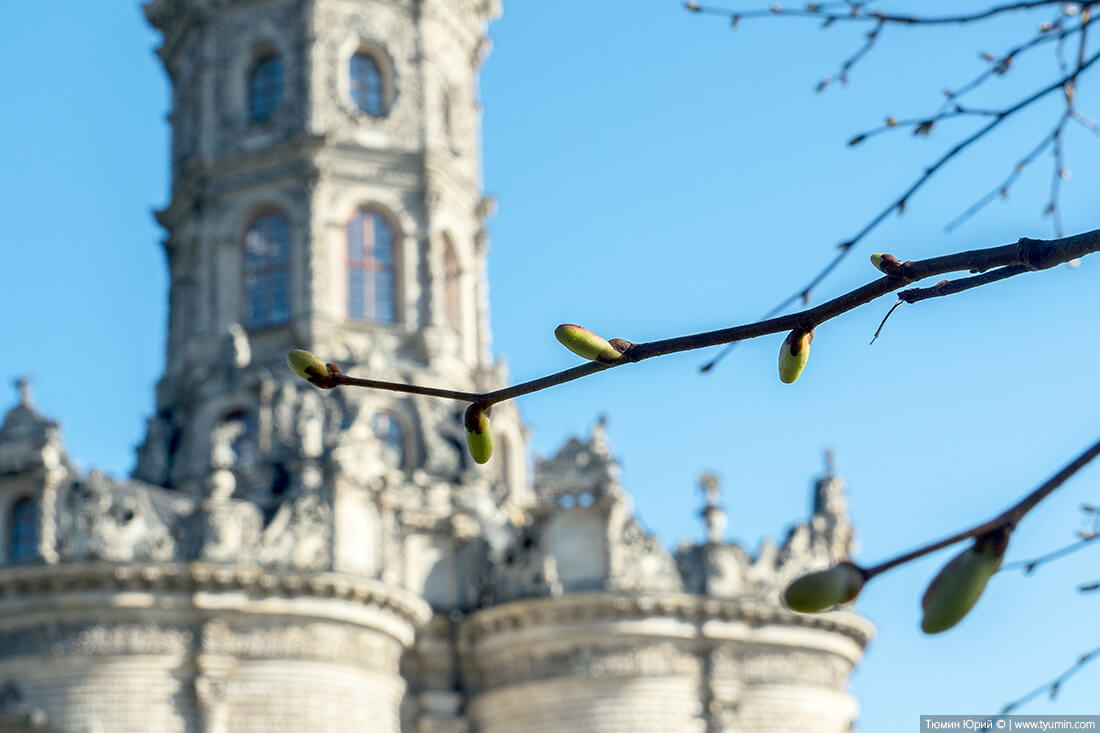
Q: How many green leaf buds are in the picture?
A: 7